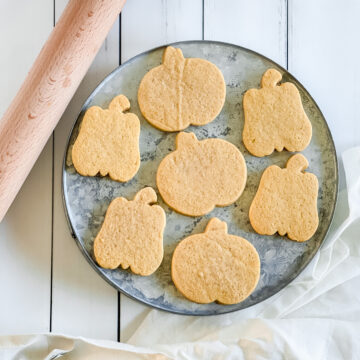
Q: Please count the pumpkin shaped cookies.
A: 7